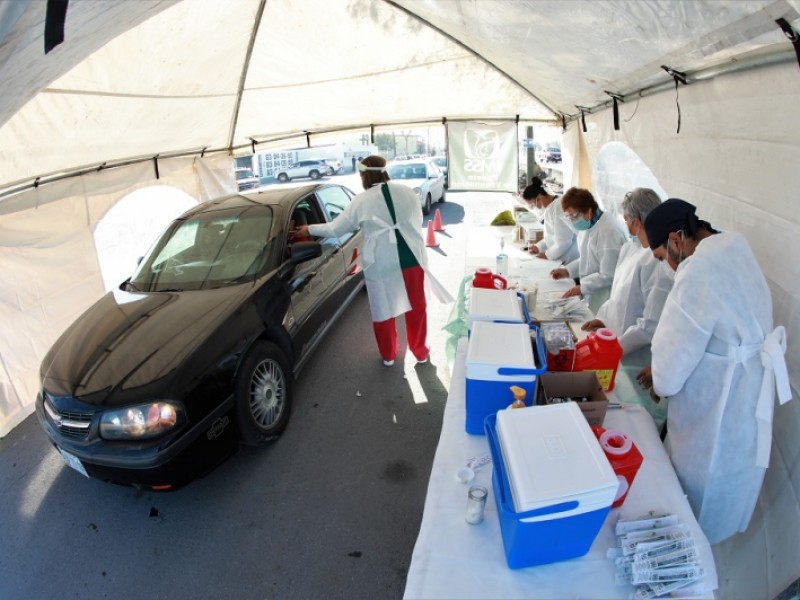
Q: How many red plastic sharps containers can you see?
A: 3